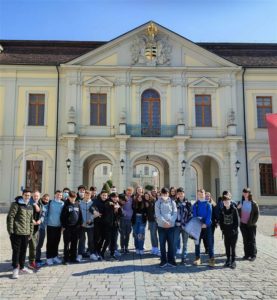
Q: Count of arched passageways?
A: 3